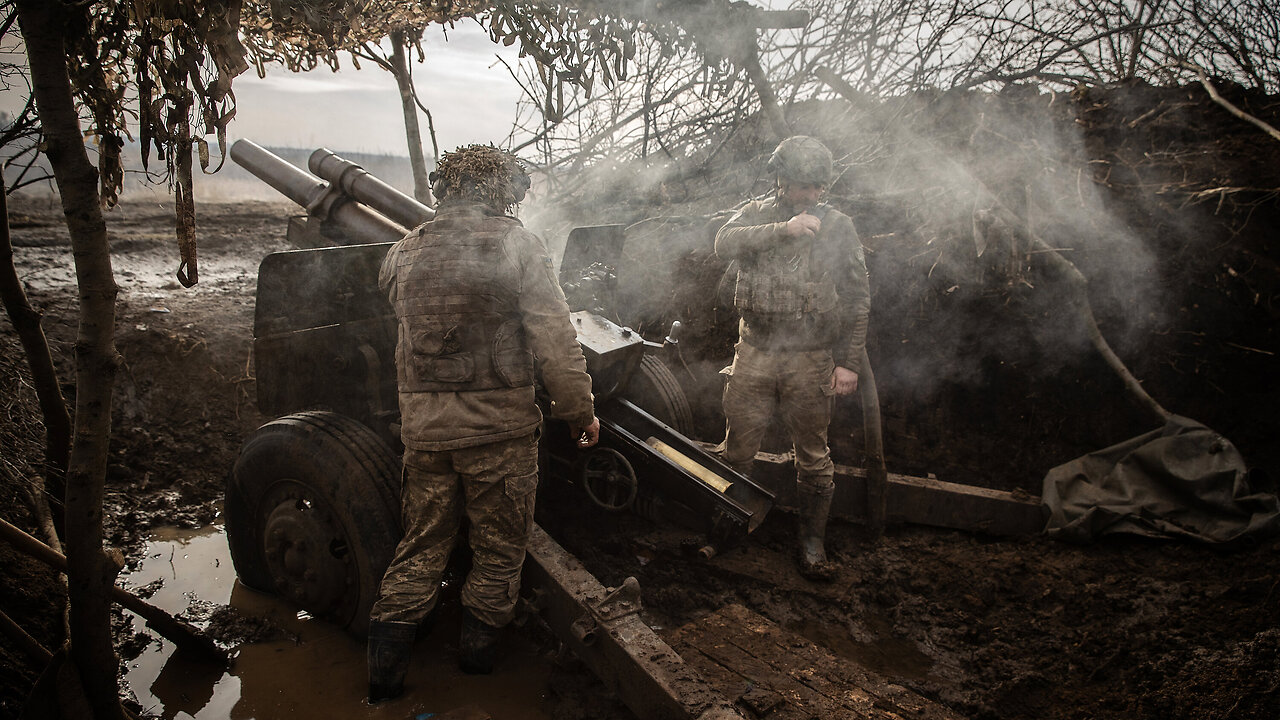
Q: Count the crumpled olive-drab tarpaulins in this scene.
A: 1